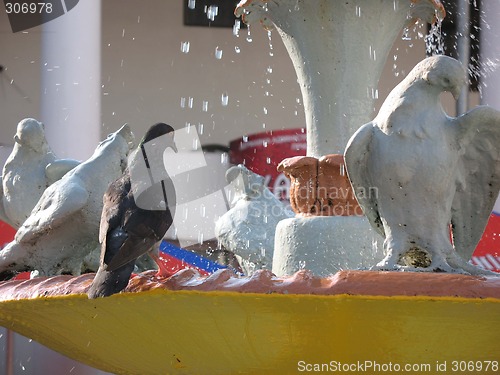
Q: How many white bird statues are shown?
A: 4